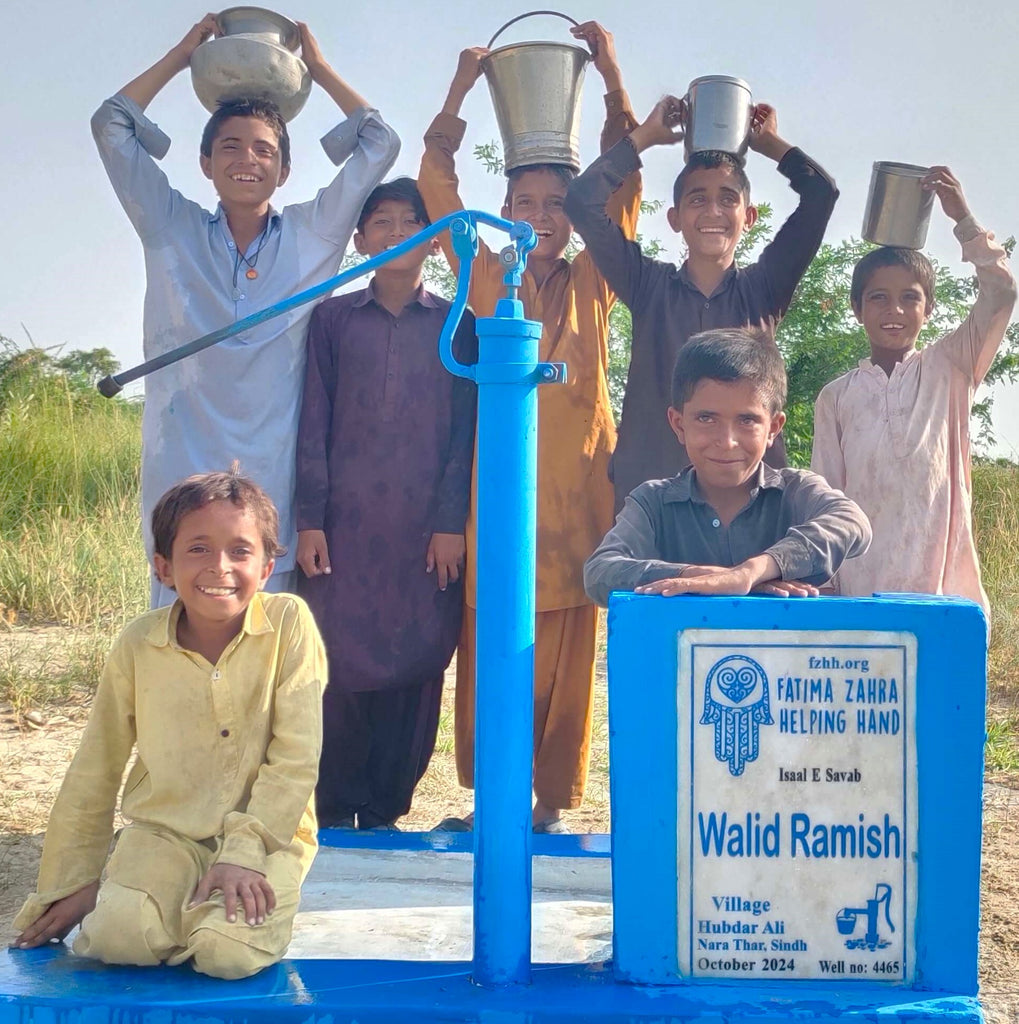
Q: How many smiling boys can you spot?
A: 7